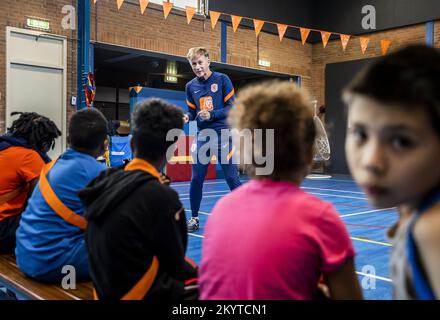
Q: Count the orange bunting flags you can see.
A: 14